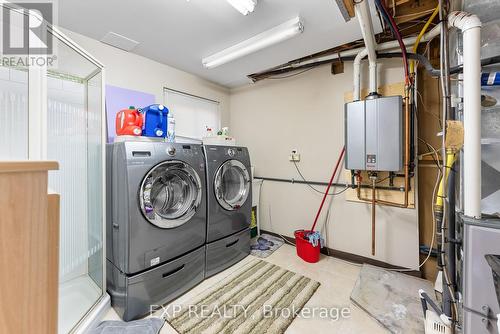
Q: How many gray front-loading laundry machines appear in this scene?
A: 2